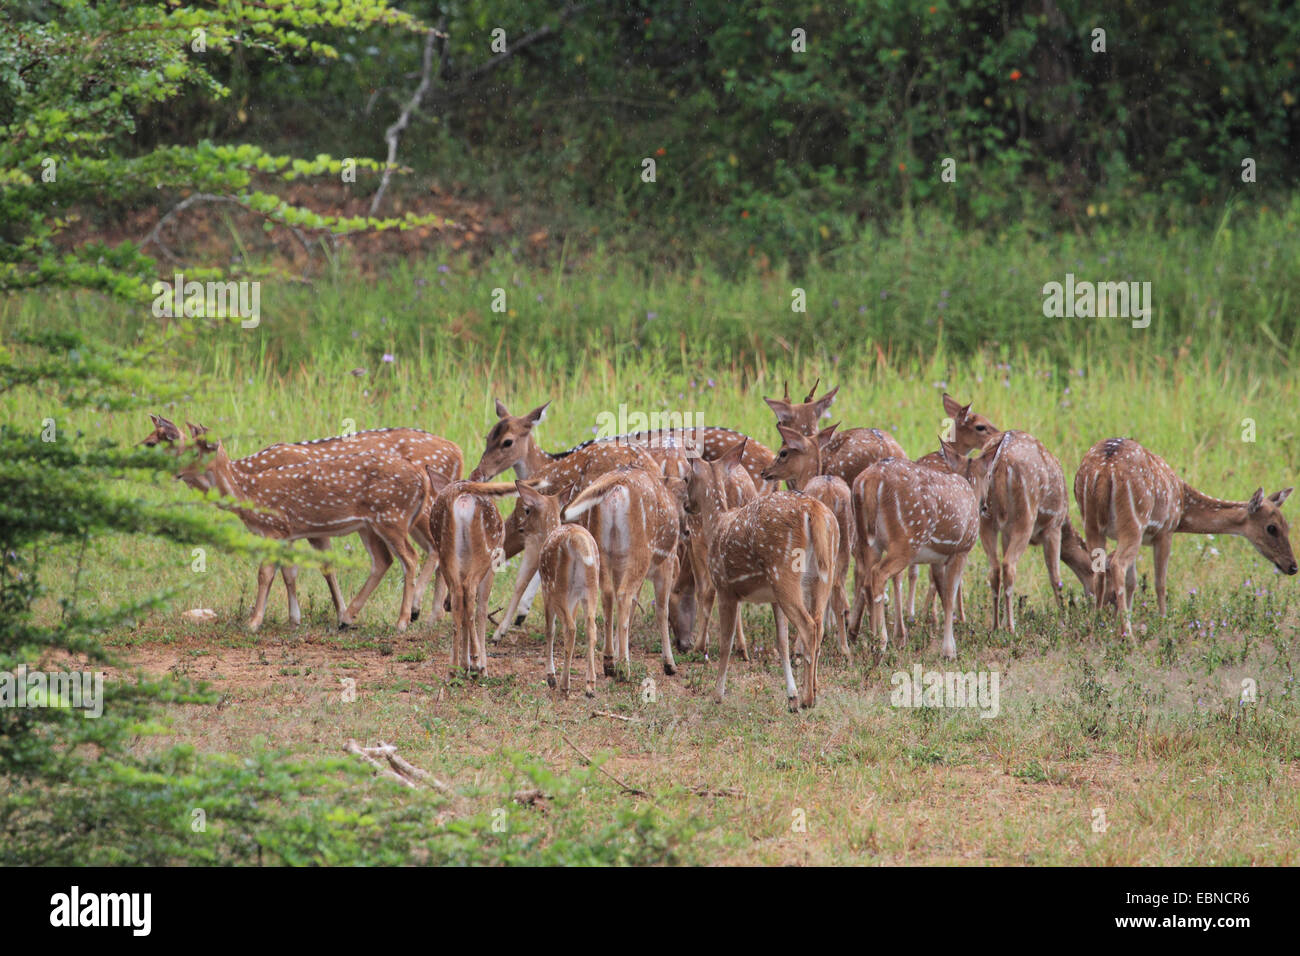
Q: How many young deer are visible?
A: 1